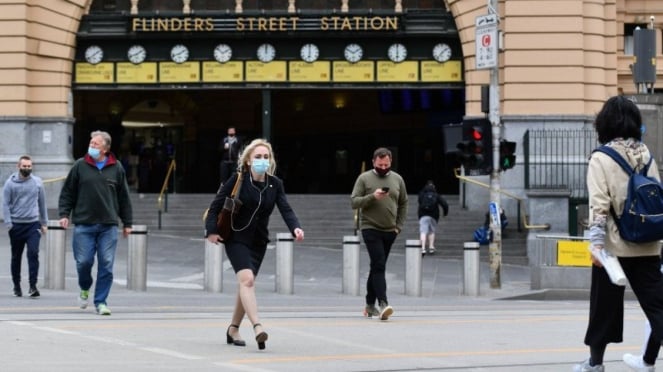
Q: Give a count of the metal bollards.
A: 7